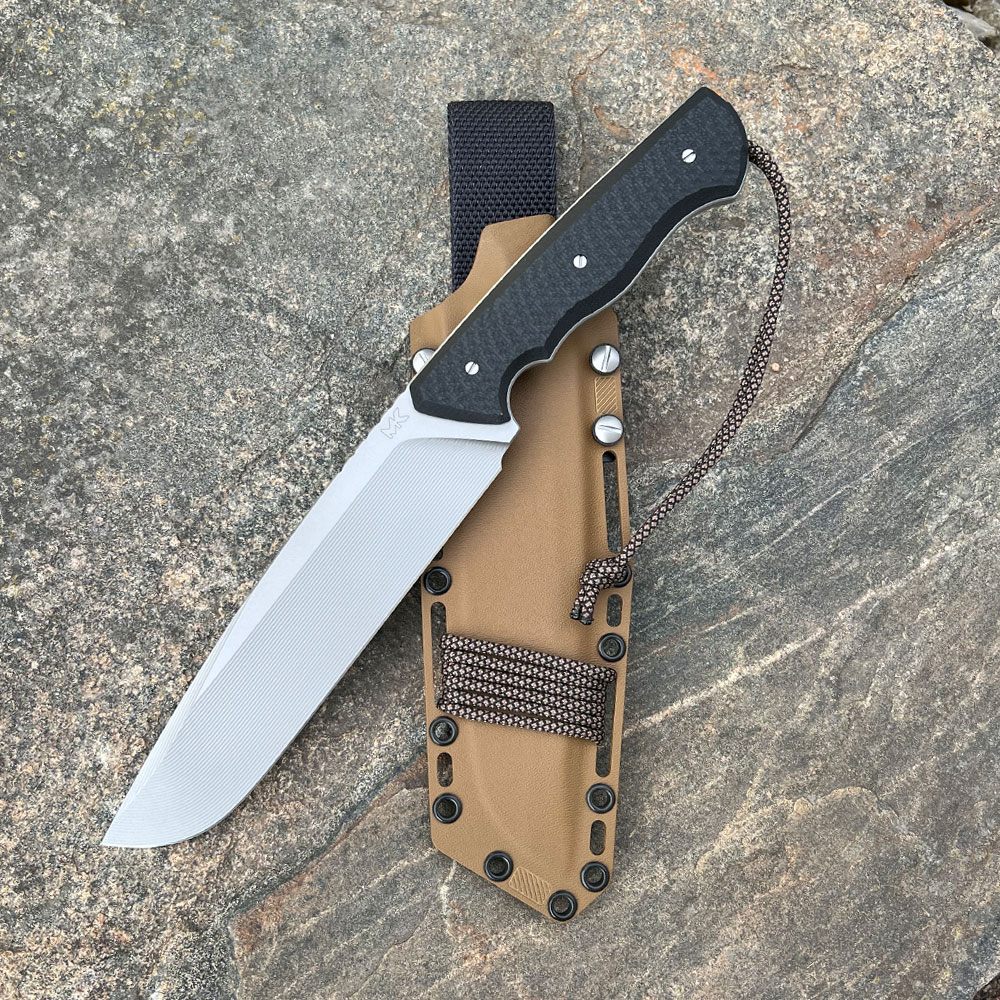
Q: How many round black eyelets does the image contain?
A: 9